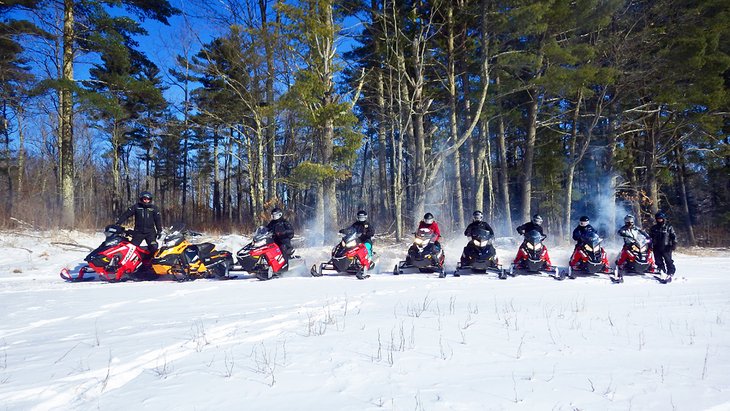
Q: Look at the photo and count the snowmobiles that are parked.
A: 9